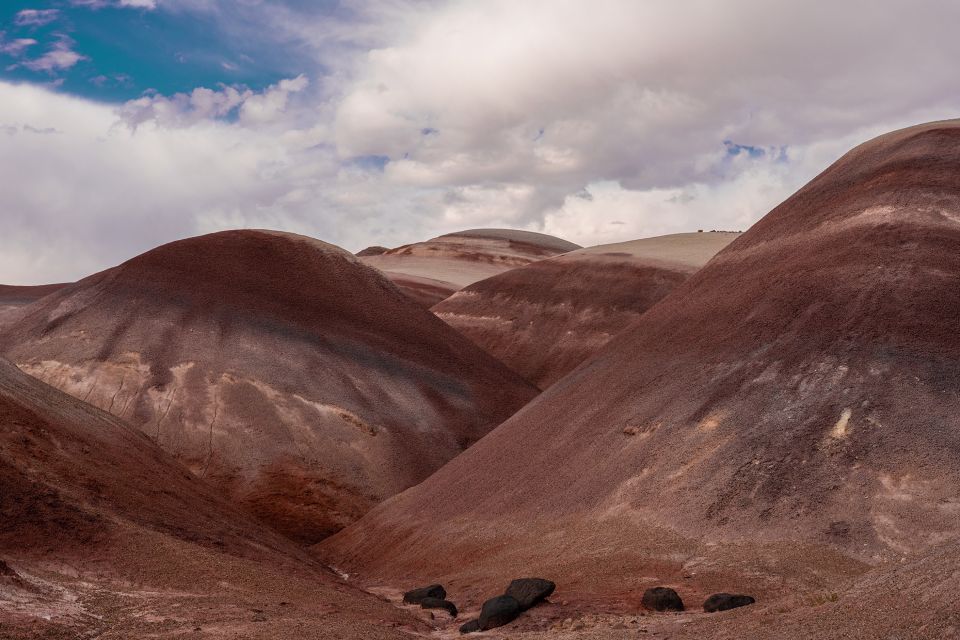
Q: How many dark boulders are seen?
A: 7